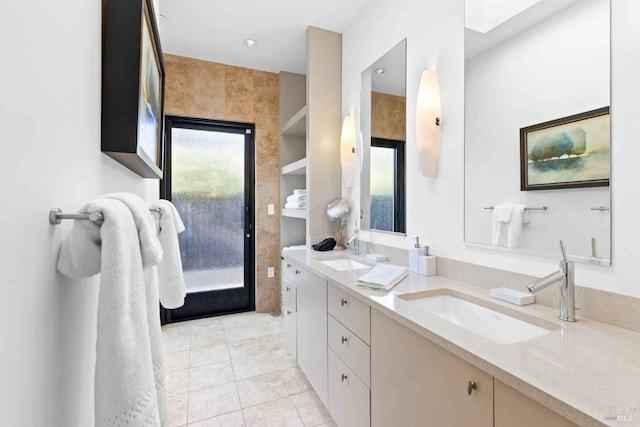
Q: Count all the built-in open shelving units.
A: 1